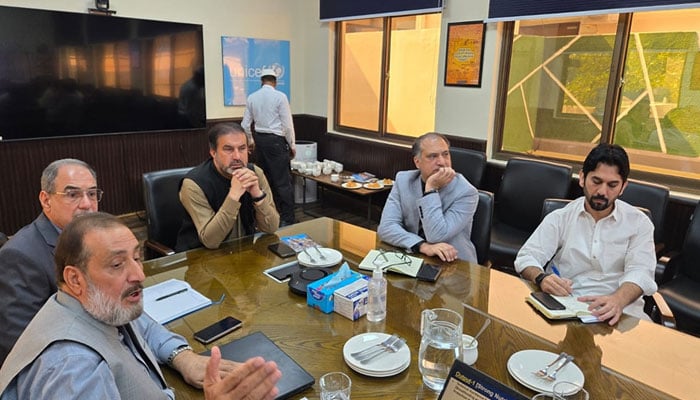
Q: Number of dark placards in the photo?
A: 1